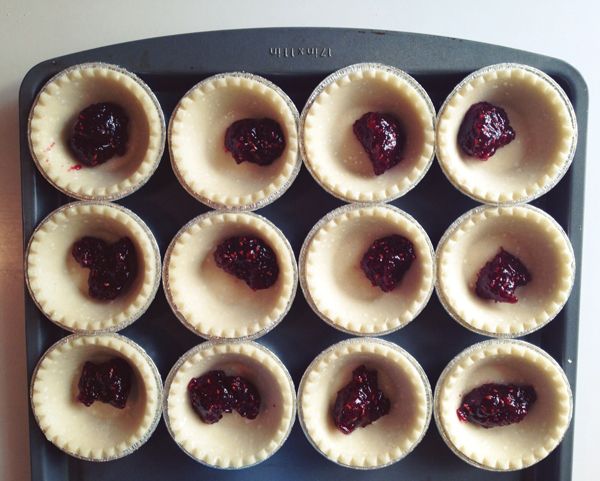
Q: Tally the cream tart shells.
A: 12